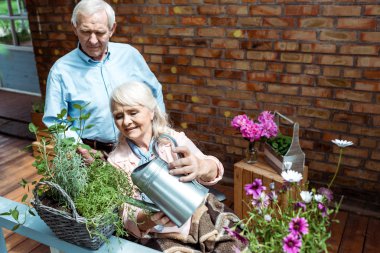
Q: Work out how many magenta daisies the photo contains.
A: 2